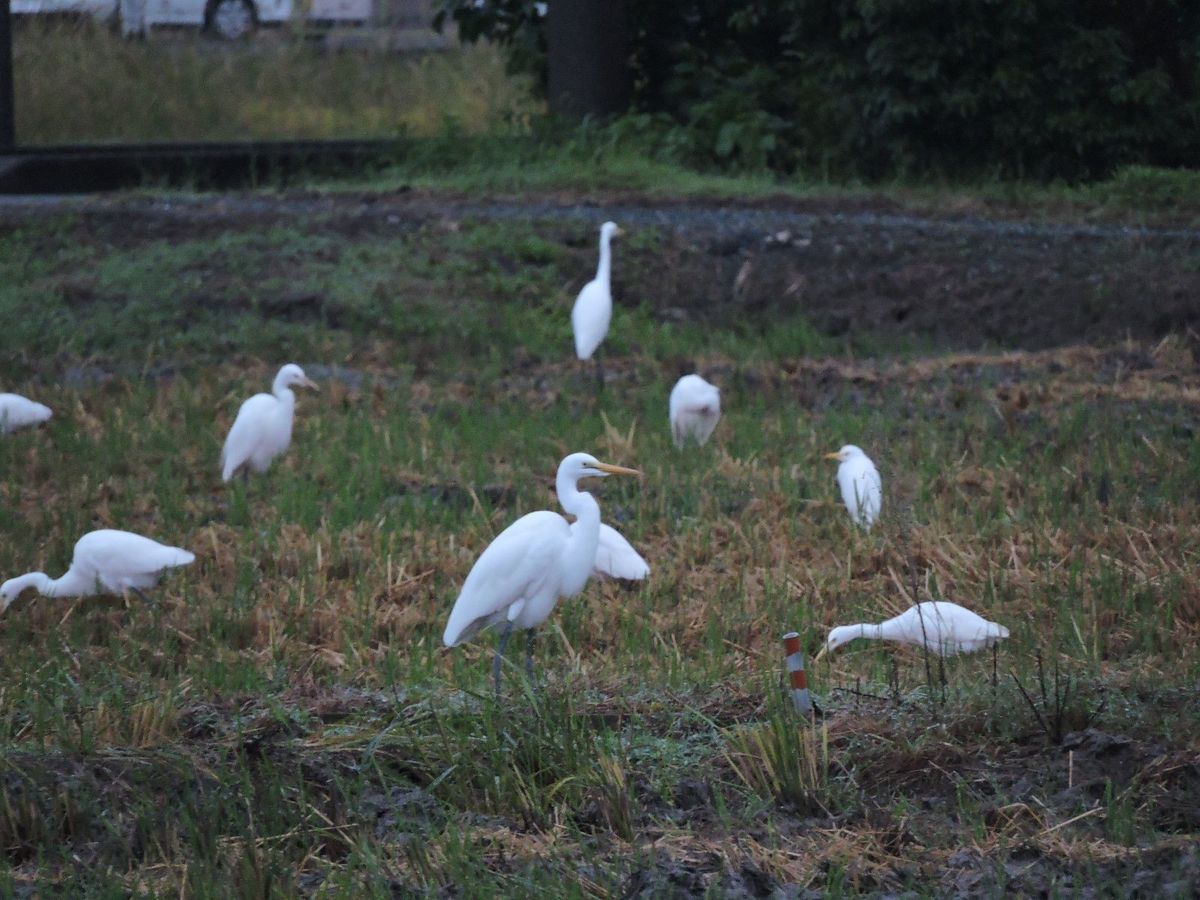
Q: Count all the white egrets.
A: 9